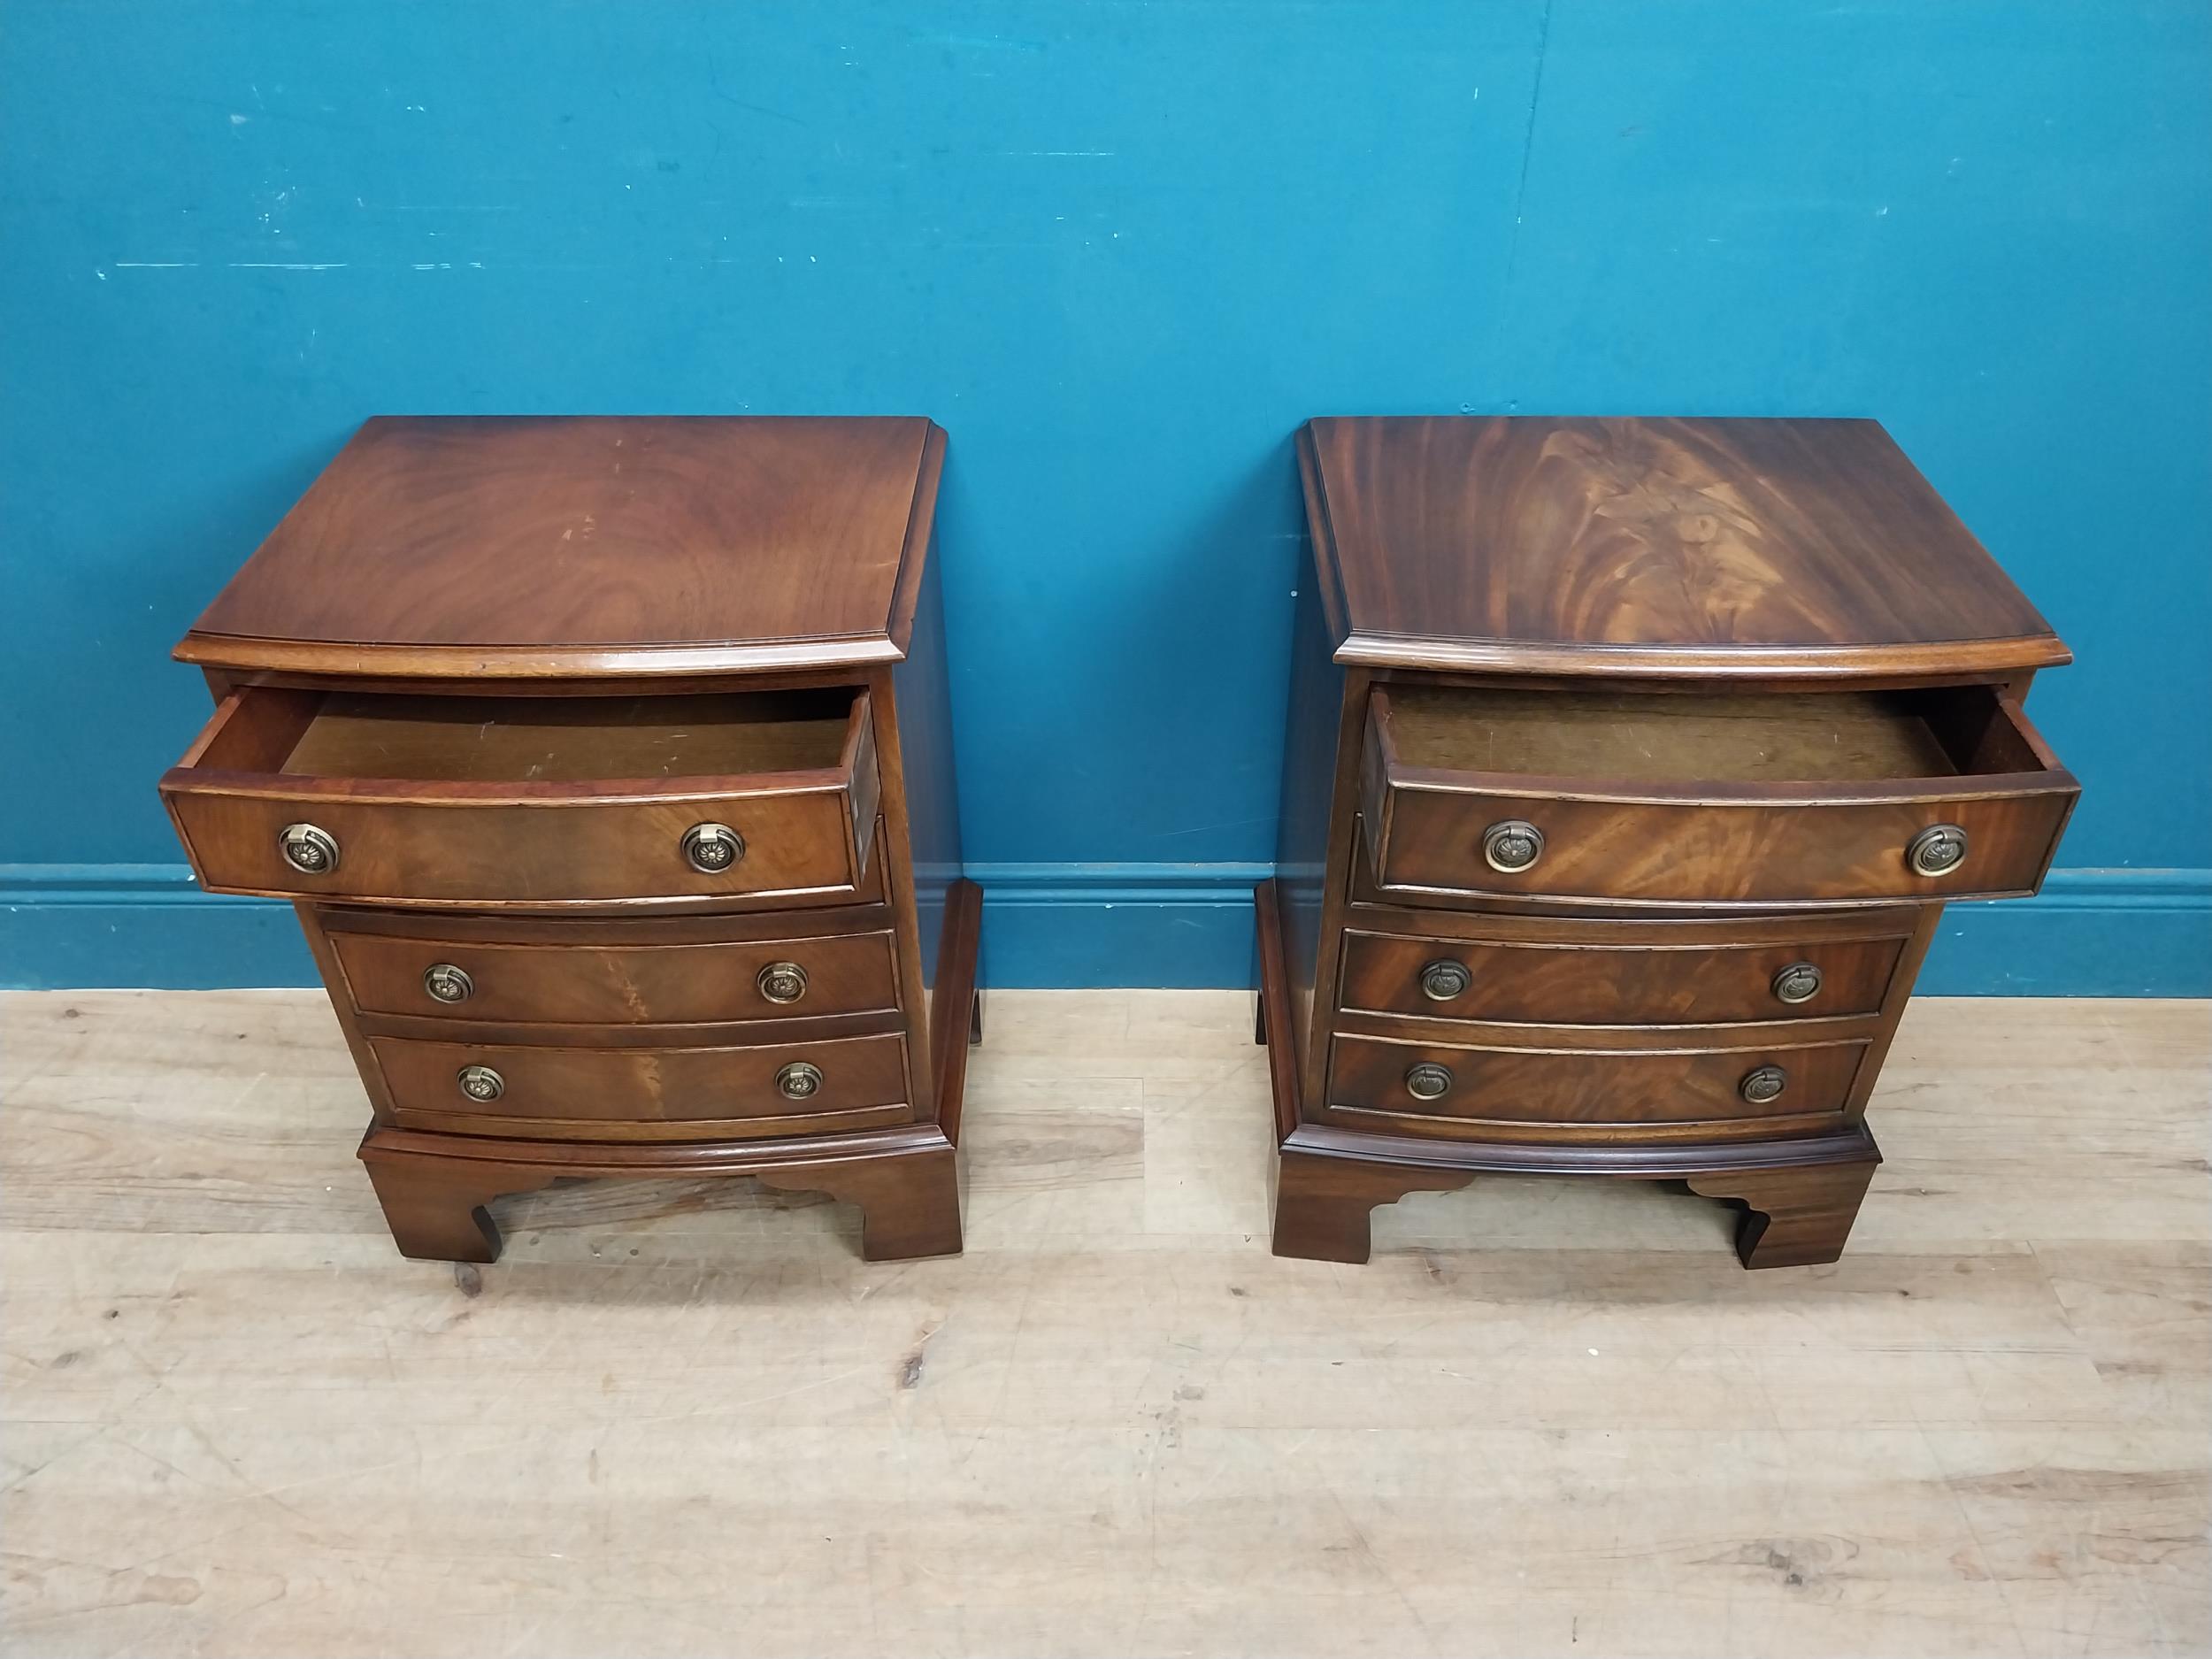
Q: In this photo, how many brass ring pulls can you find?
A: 12